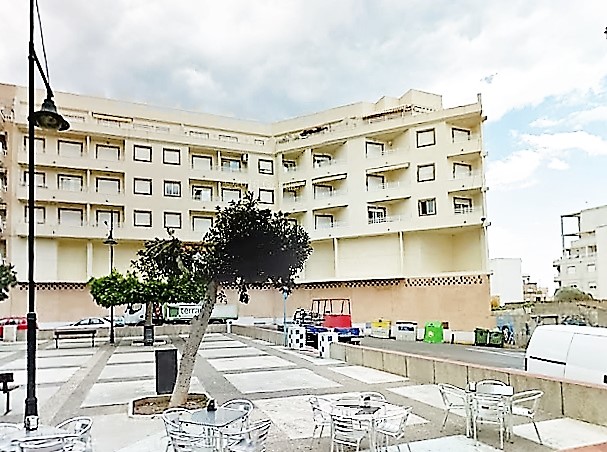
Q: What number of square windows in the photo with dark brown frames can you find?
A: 11